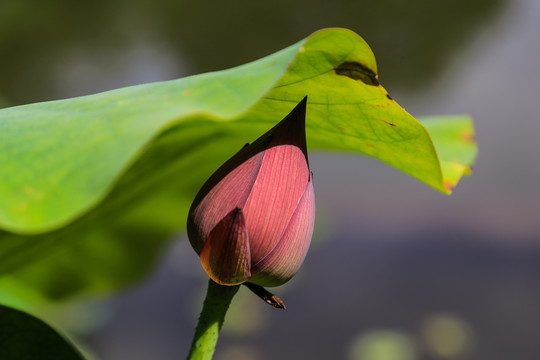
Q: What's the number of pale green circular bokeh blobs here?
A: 2